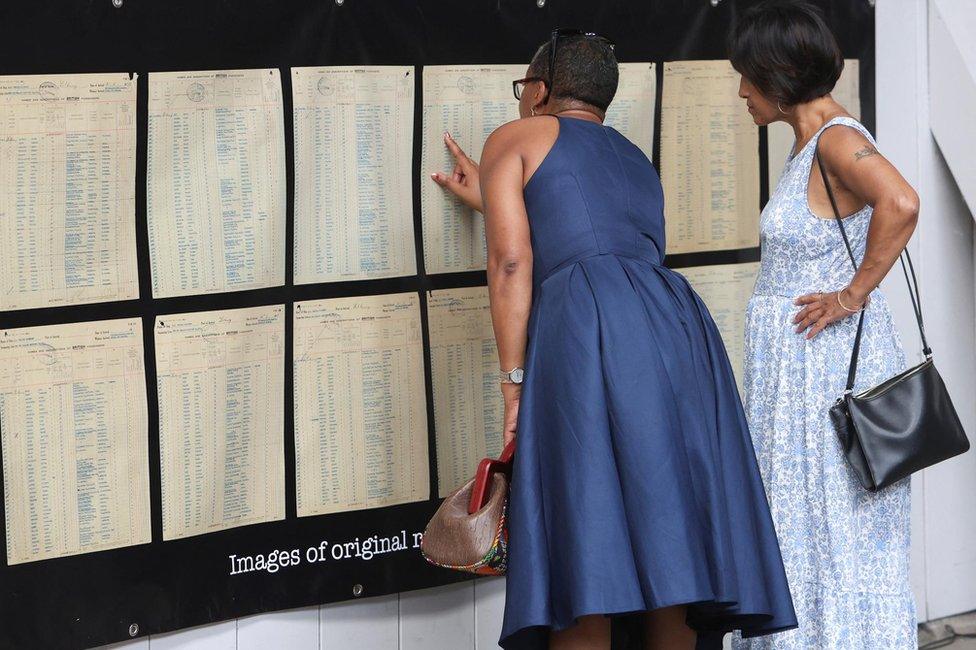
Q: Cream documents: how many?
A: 12